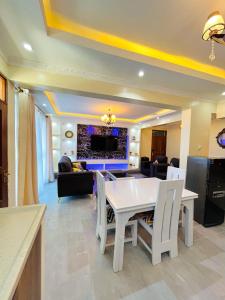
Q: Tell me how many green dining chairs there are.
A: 0